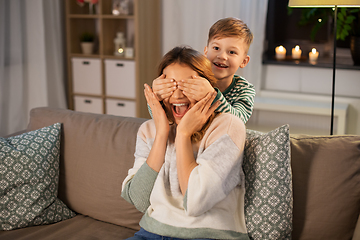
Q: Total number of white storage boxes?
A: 4